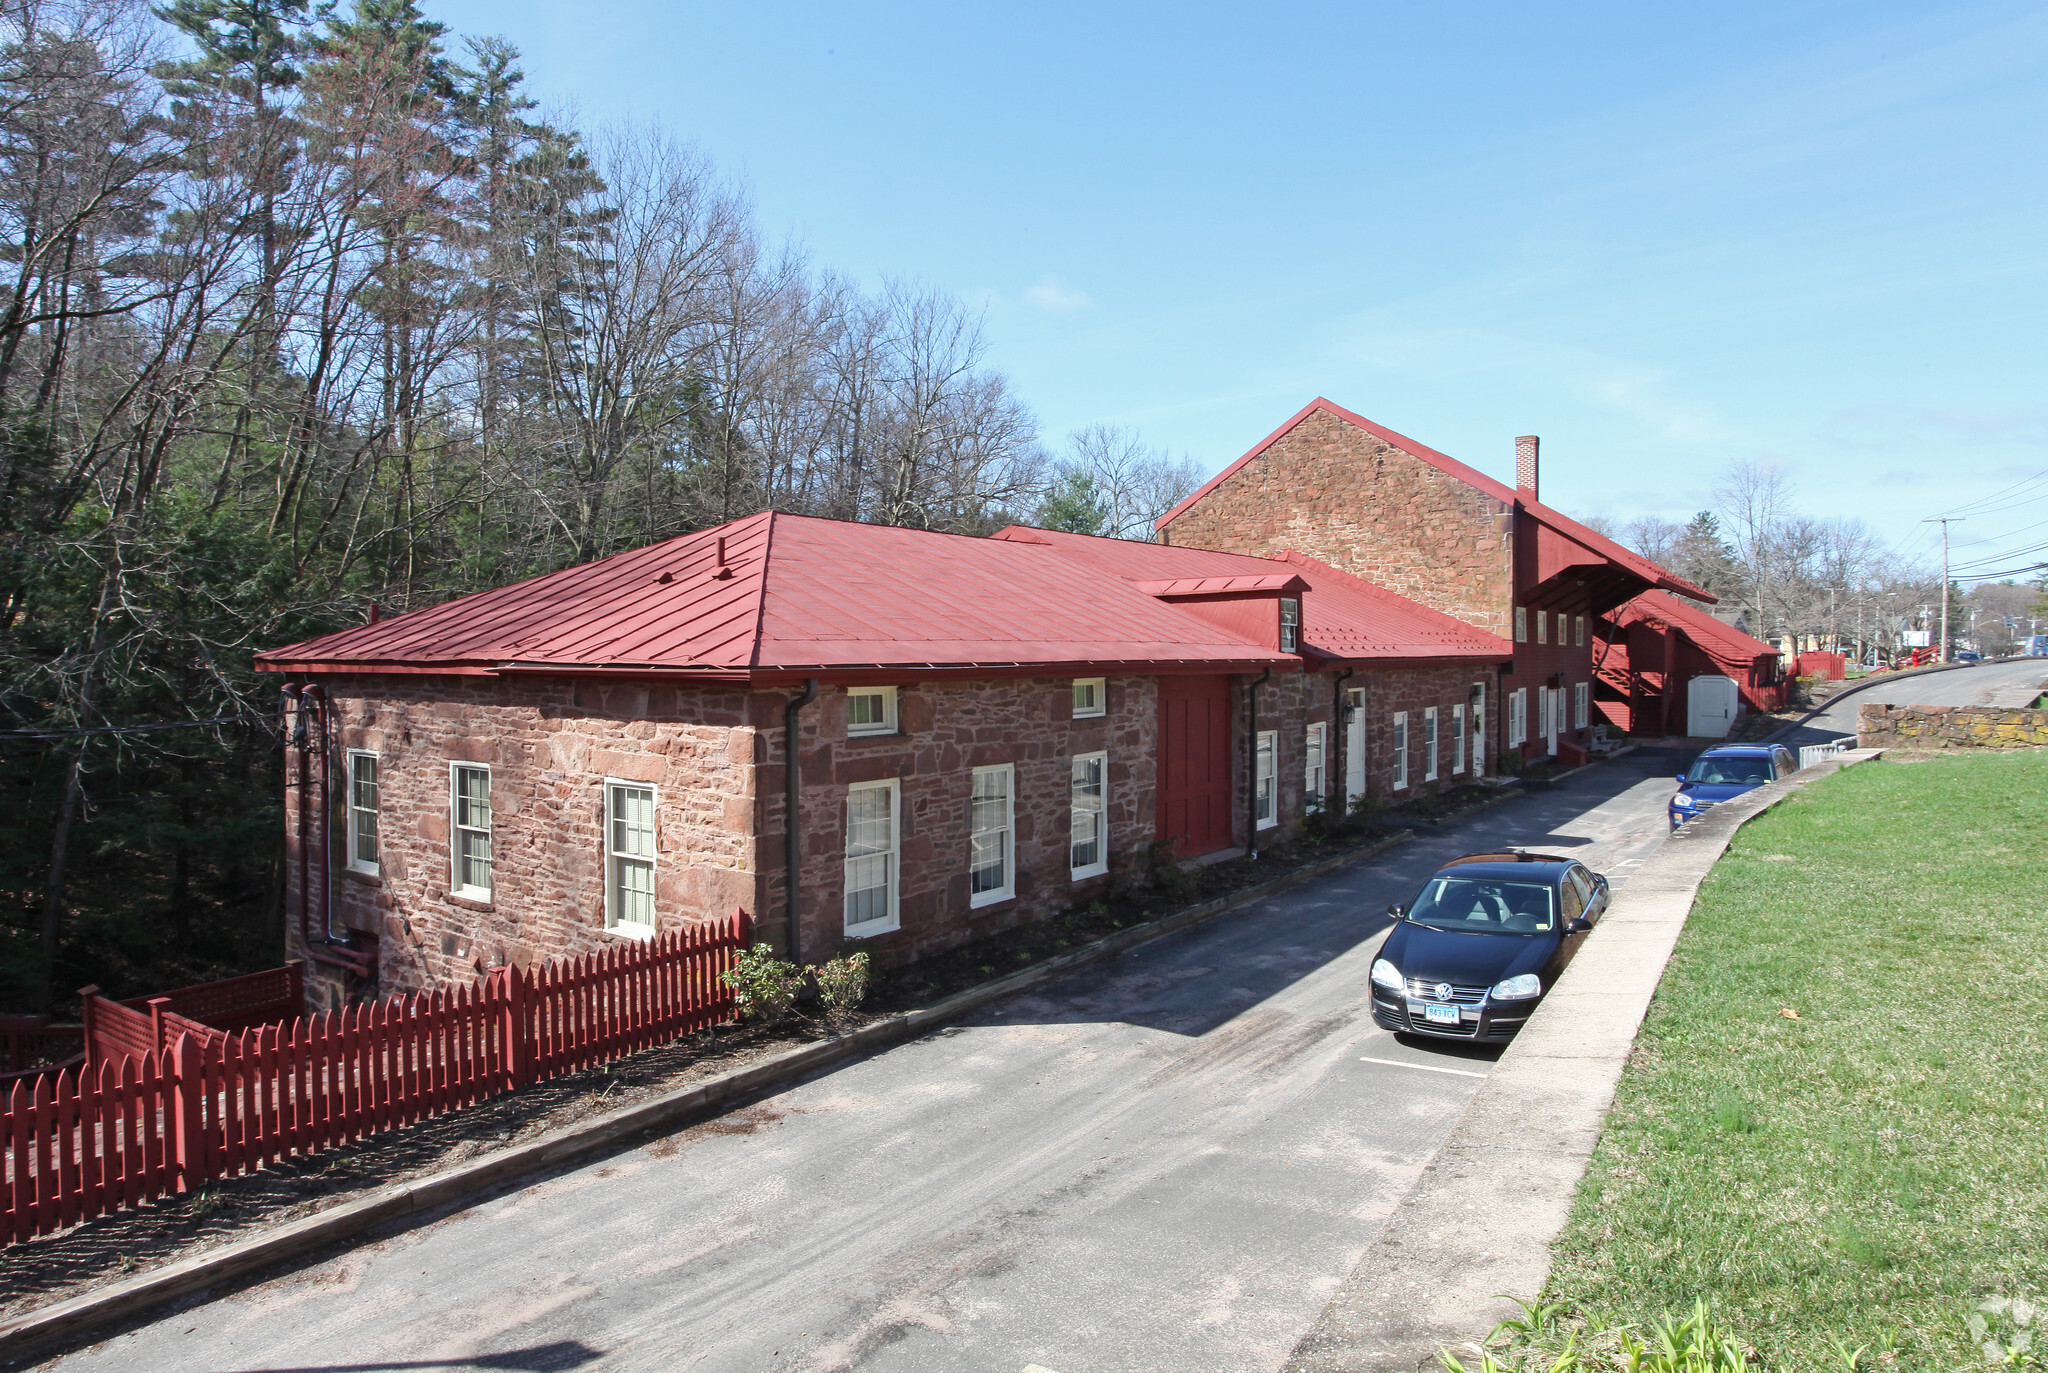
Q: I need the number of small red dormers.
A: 1